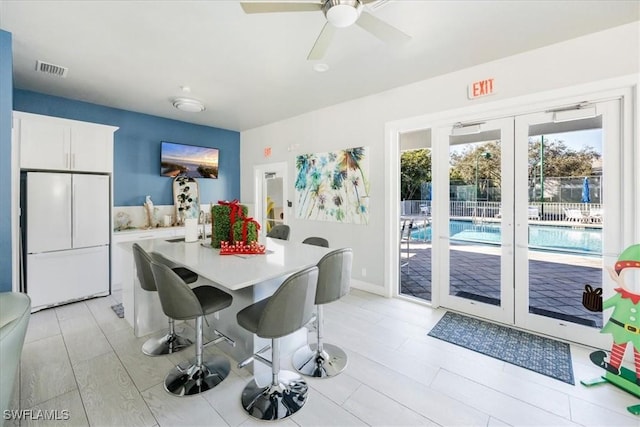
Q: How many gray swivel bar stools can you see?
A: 6